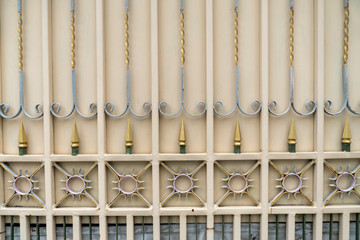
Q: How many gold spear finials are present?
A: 7